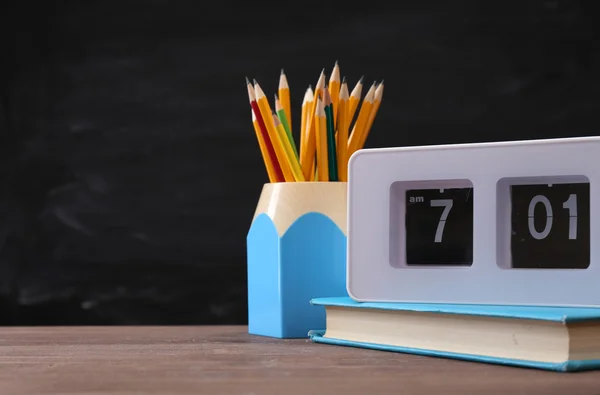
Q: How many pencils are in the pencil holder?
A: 15